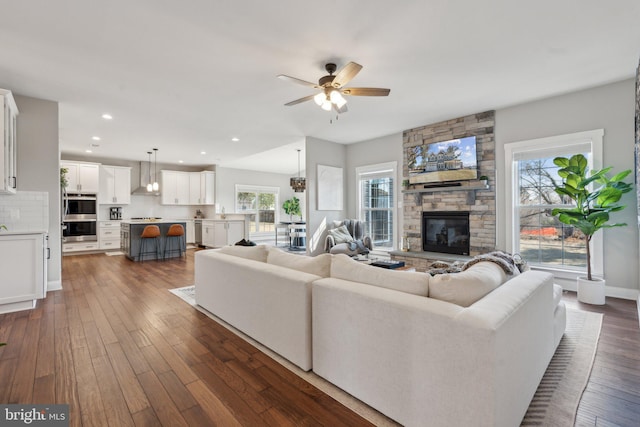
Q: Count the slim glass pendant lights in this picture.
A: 2